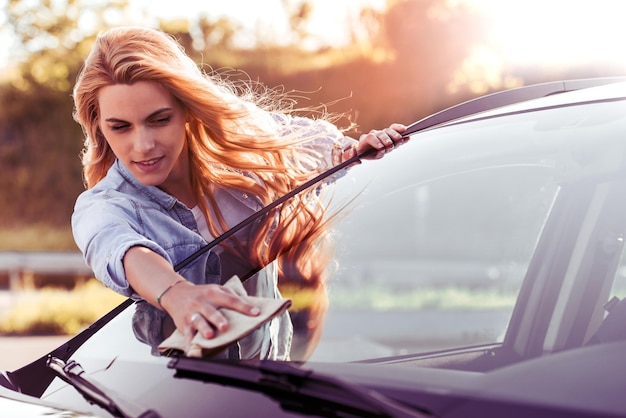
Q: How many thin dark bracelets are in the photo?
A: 1